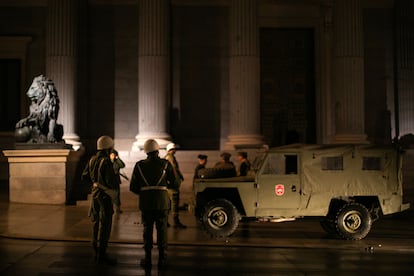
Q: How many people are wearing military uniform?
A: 7